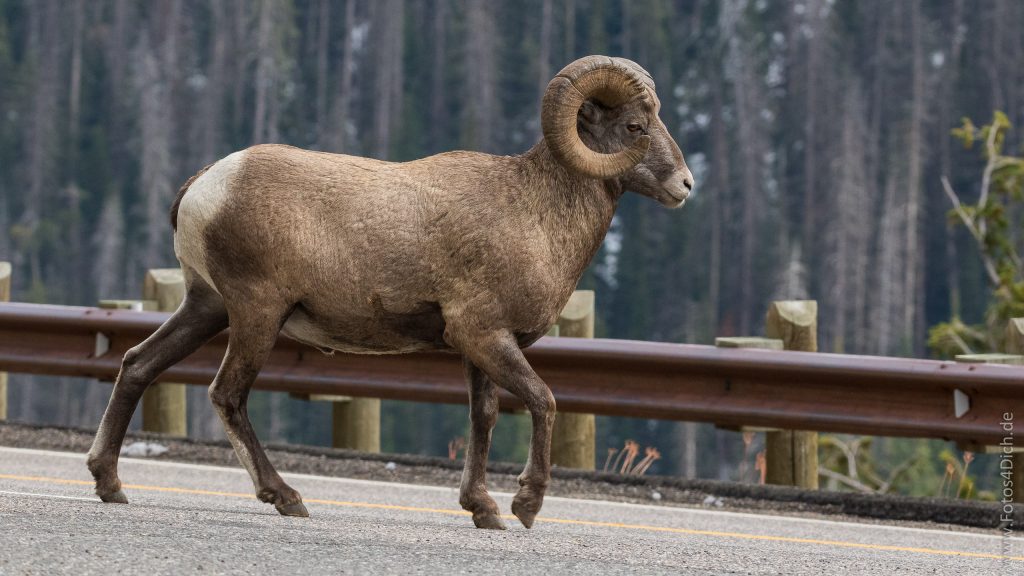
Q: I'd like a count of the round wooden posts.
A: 6